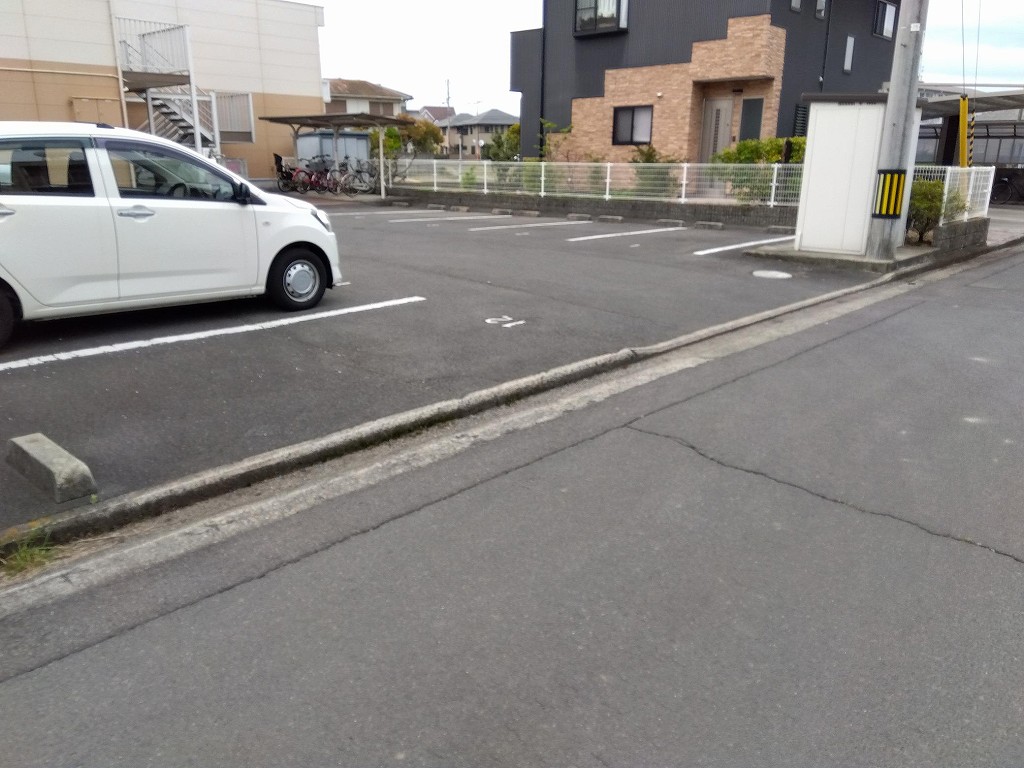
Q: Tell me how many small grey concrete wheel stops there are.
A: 11